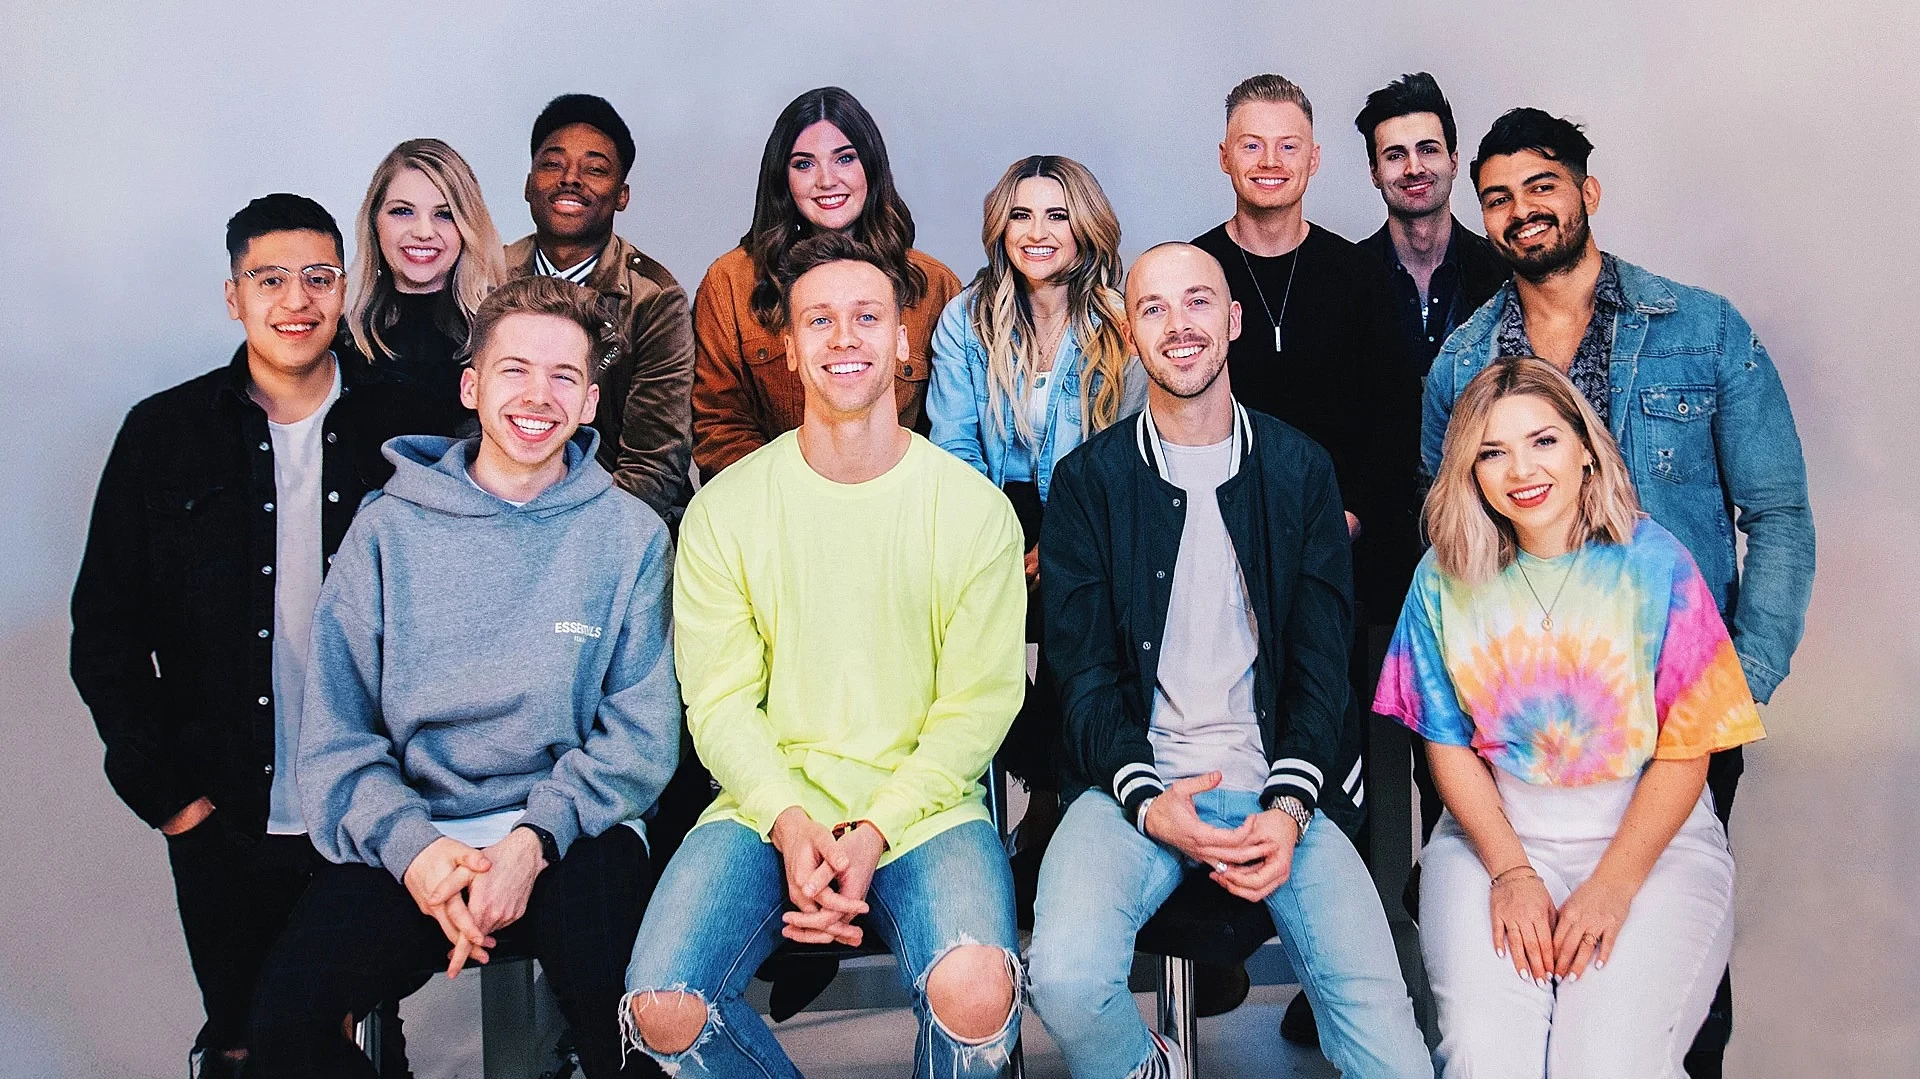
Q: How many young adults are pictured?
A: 12